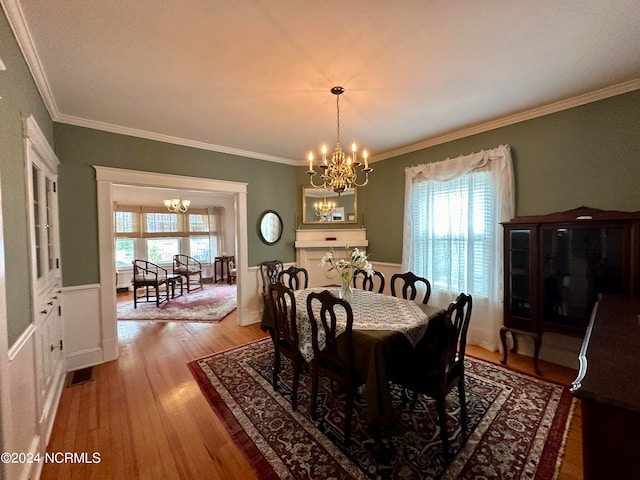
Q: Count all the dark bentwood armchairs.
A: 2